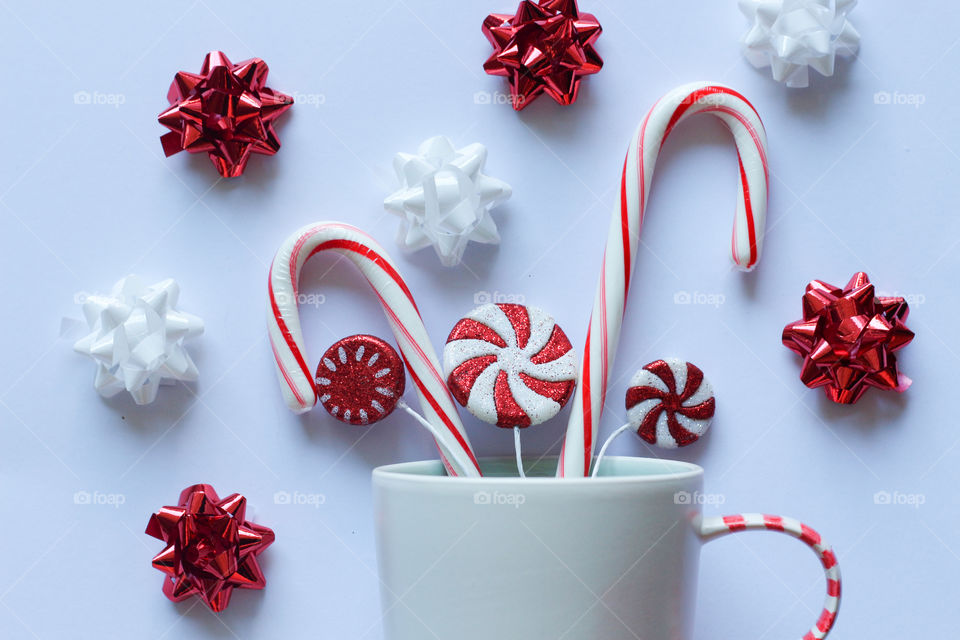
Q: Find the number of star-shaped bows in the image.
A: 7